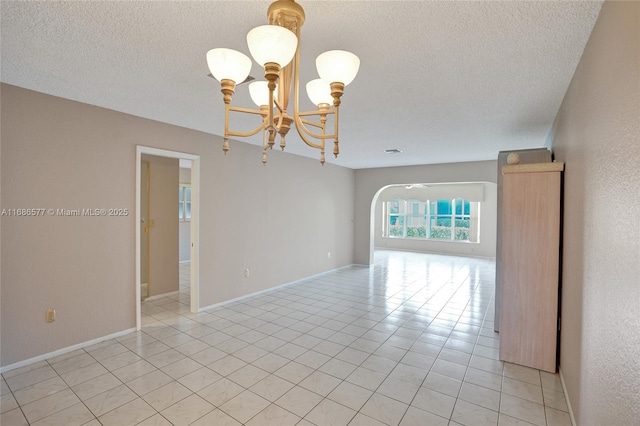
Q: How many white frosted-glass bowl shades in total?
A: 5